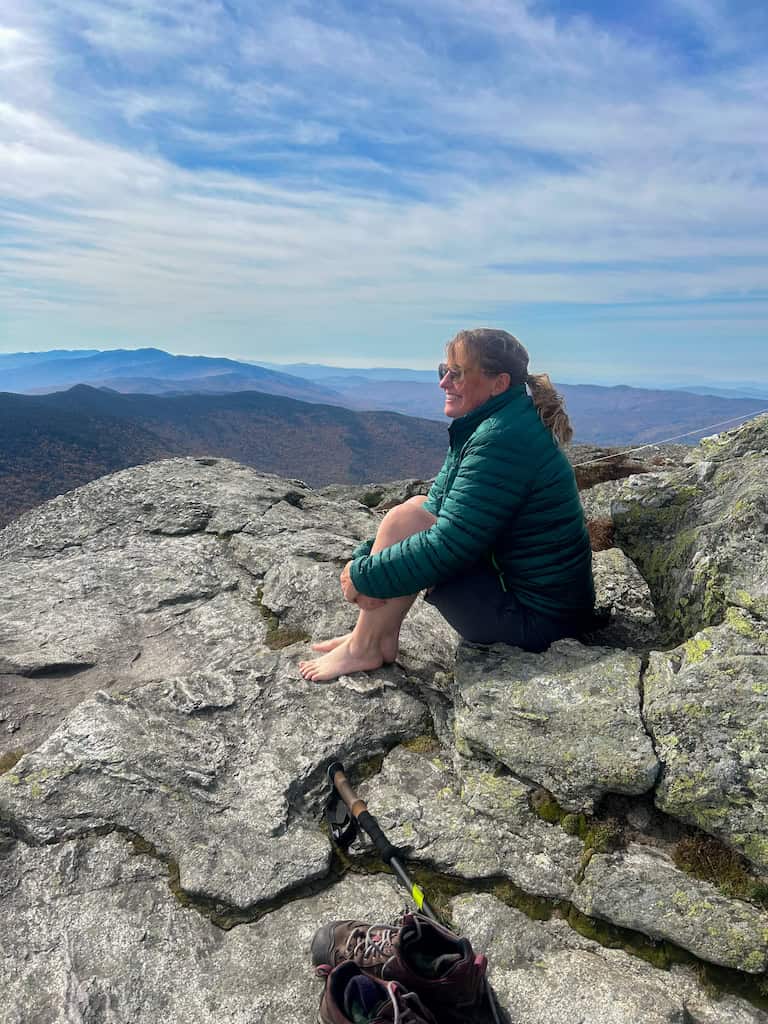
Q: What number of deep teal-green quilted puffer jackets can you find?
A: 1